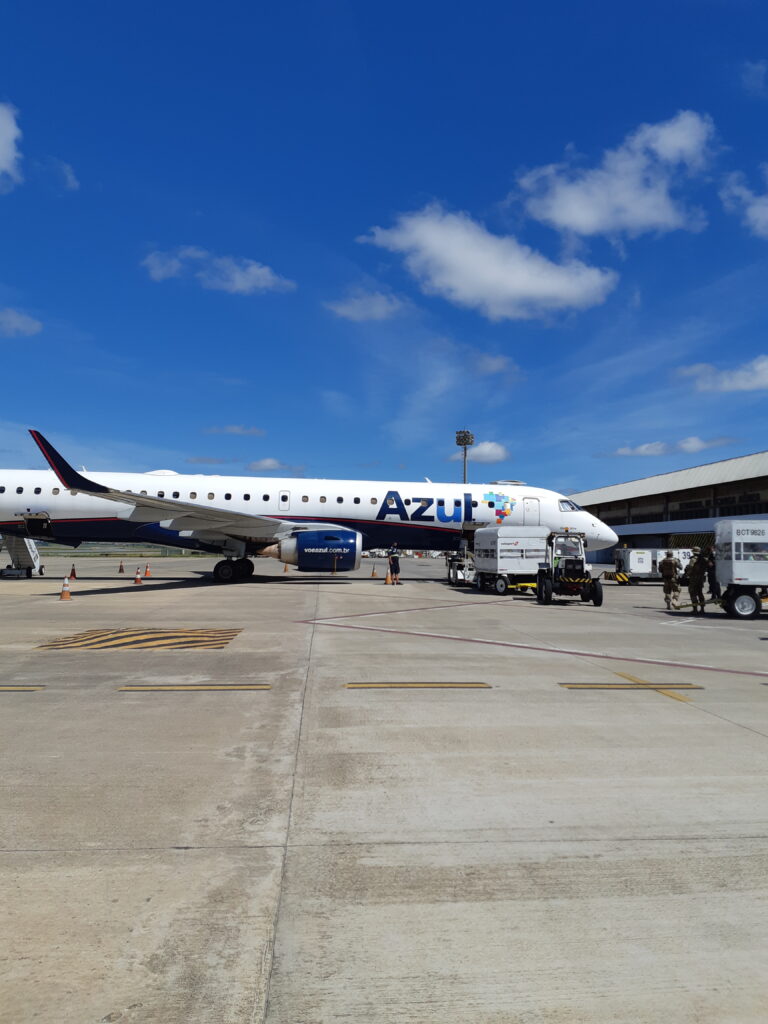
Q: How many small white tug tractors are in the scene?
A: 1